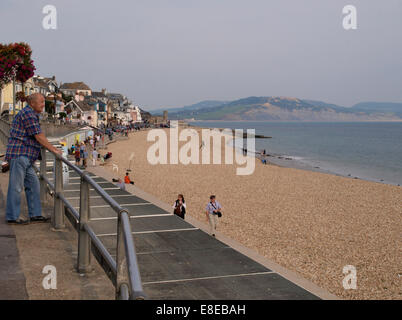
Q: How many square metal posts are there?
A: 4